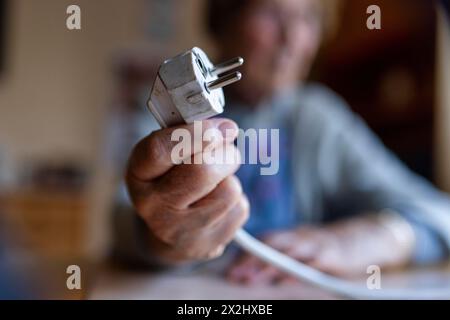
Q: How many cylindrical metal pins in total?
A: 2